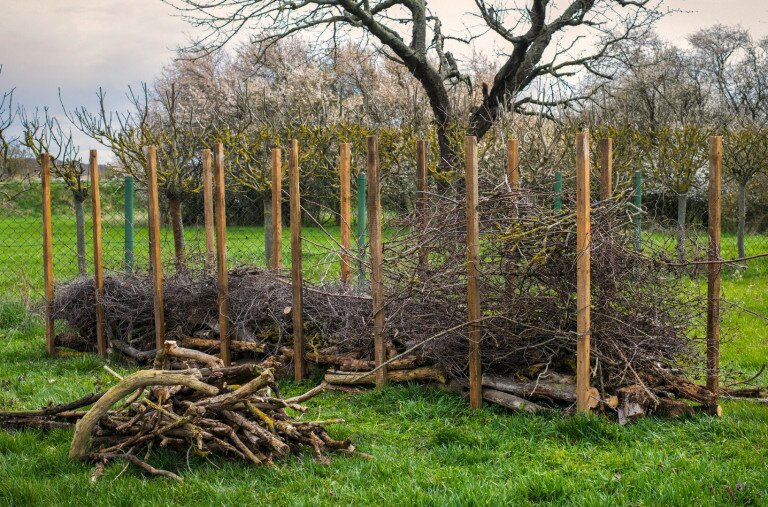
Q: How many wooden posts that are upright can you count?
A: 15